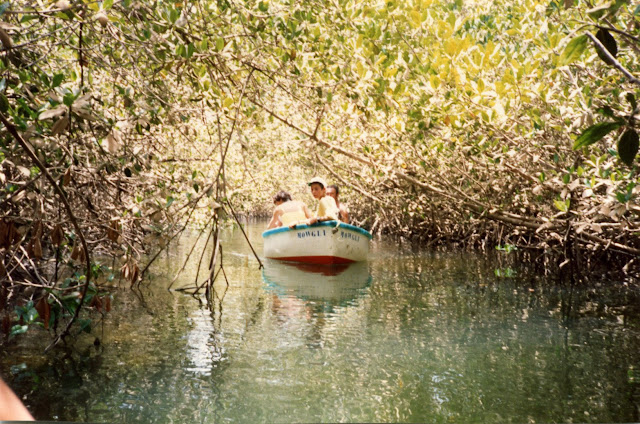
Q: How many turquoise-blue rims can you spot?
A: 1